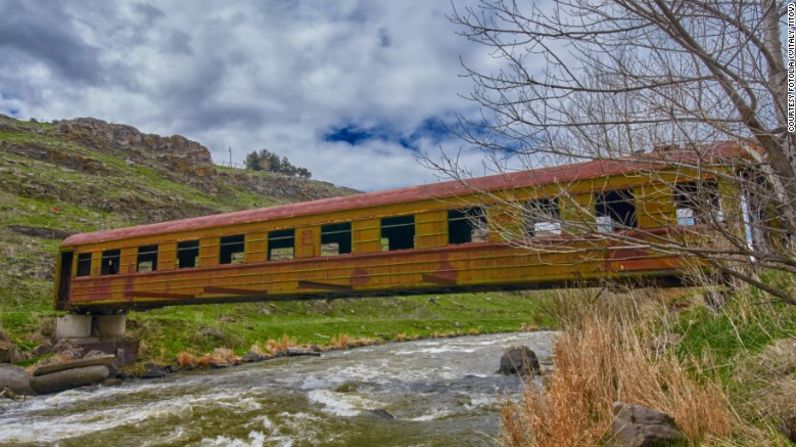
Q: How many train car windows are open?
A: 12